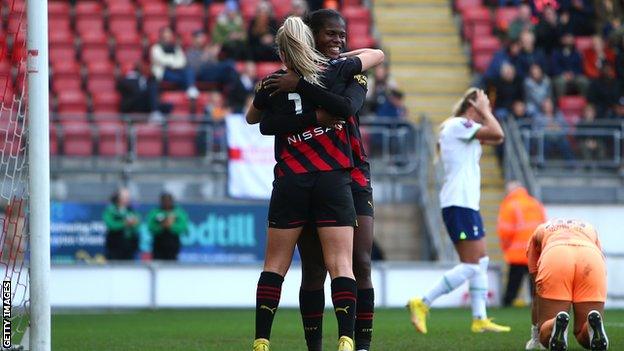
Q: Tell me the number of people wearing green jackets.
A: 2